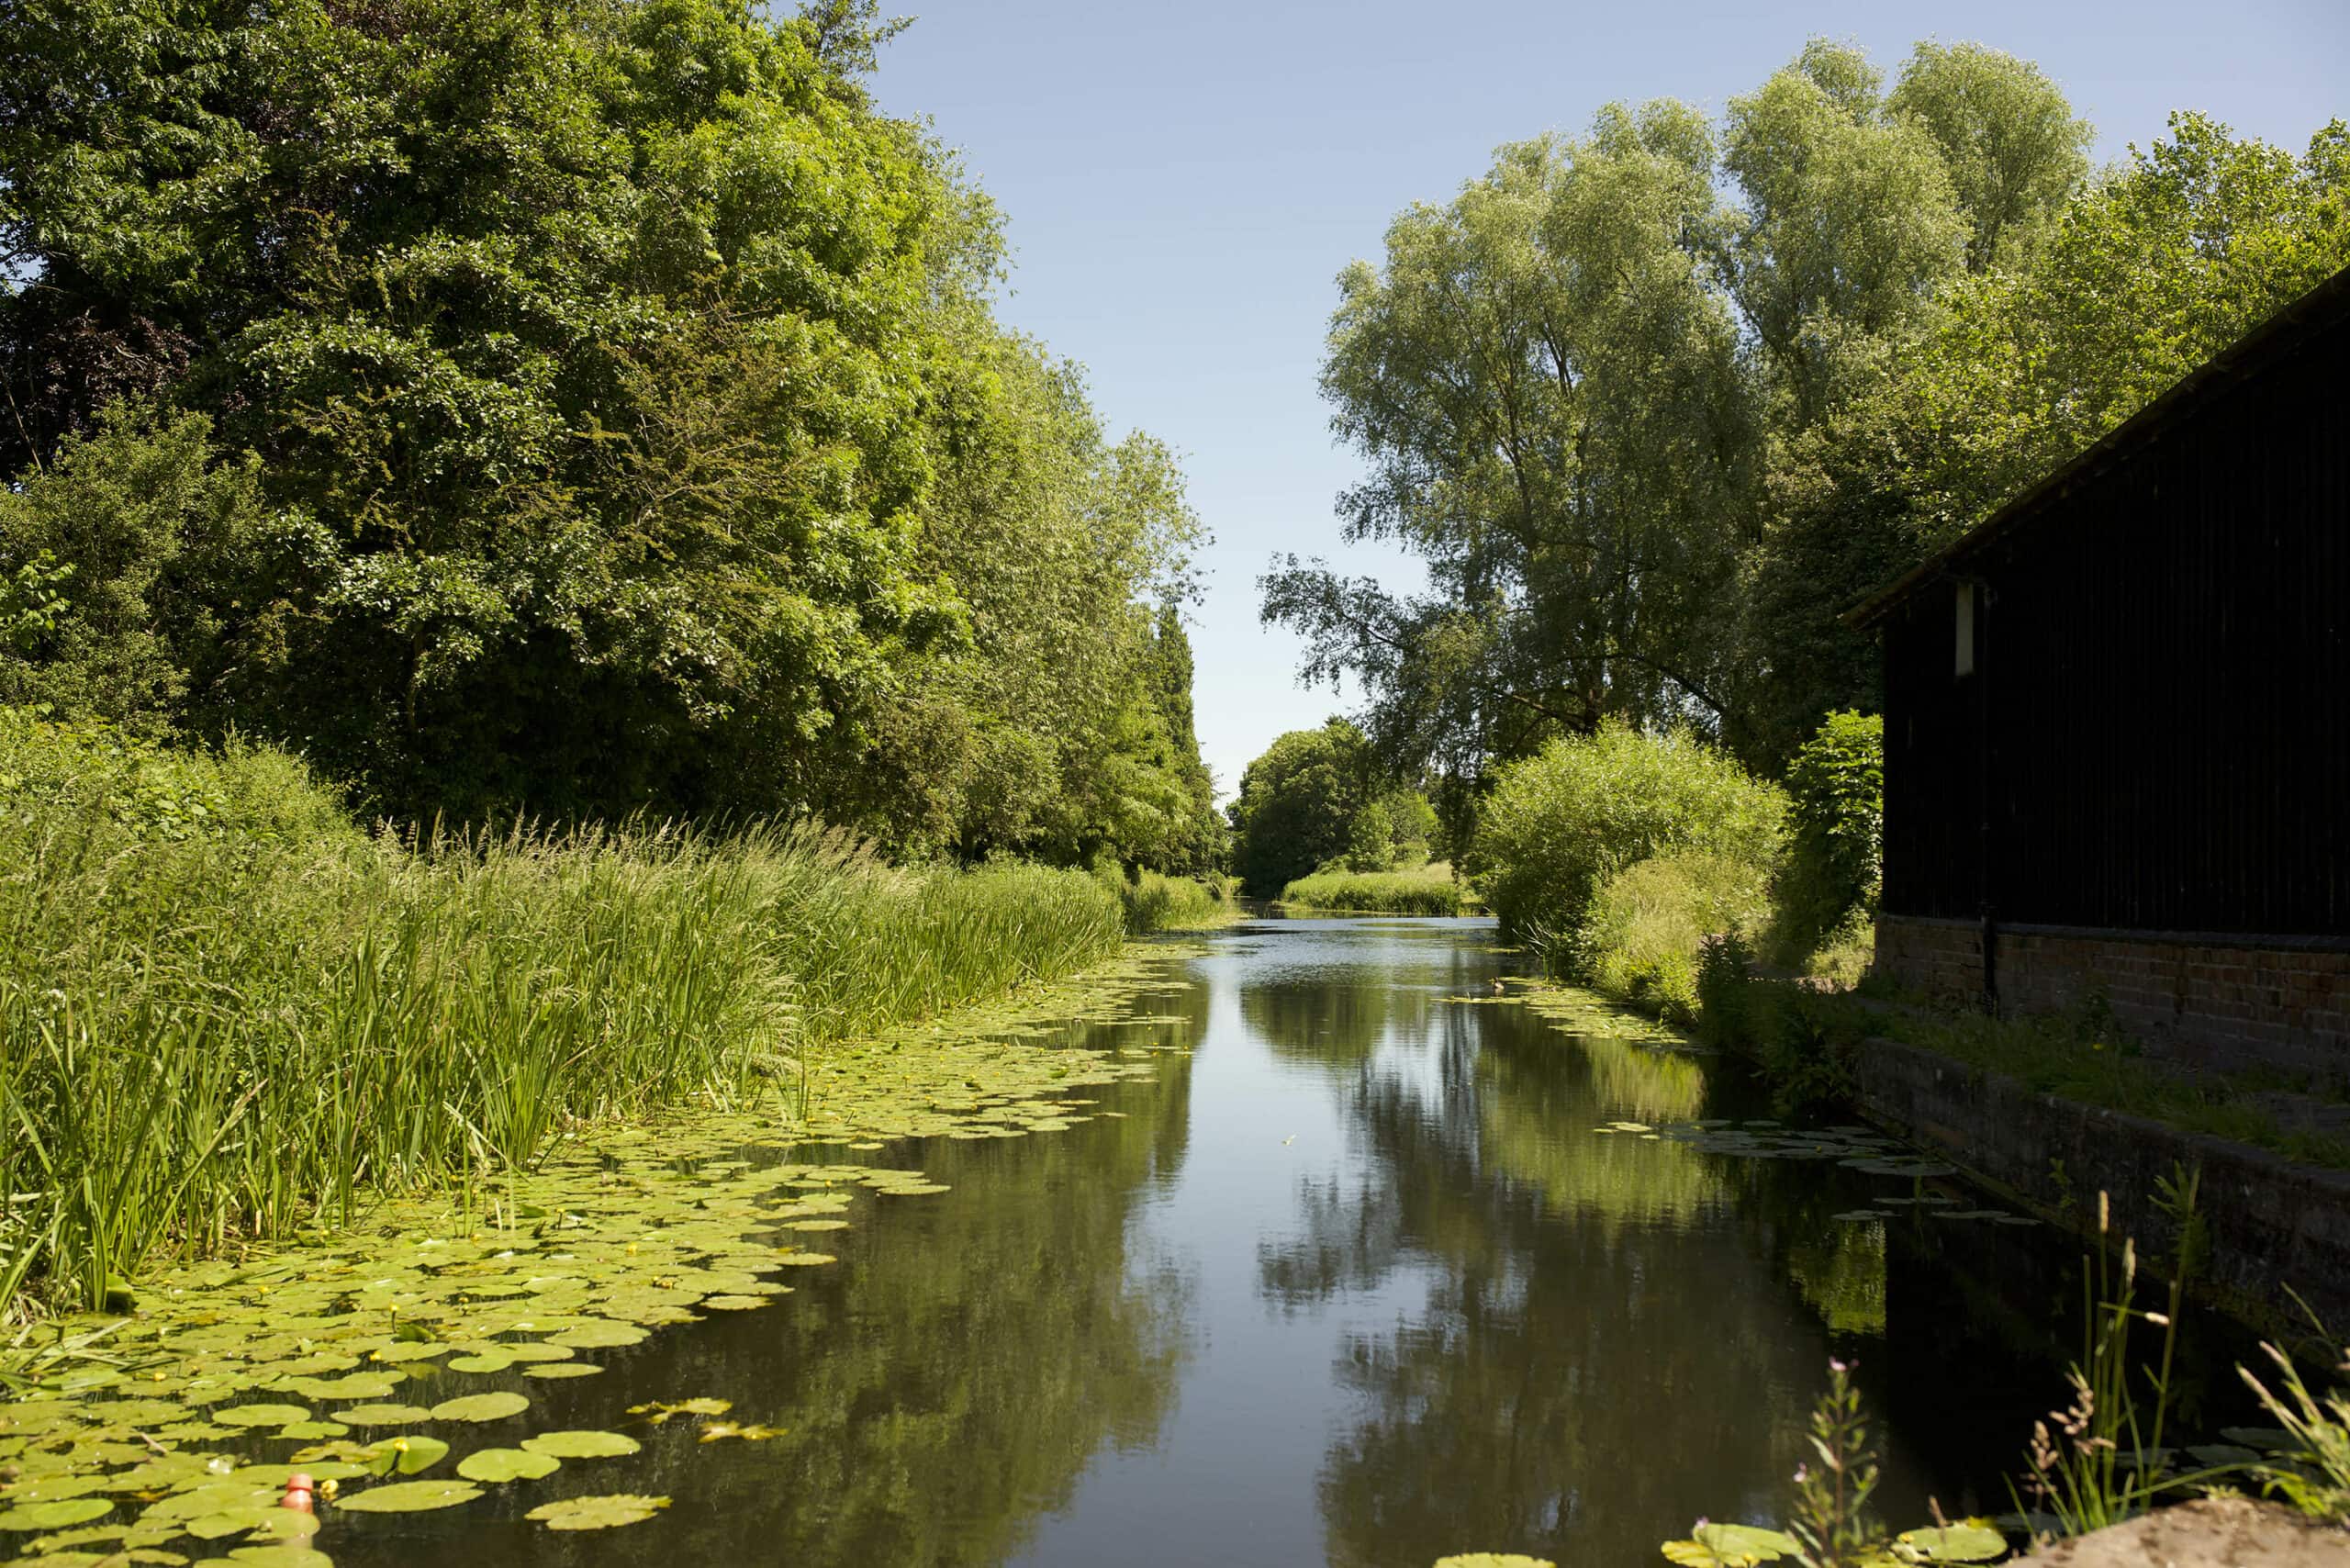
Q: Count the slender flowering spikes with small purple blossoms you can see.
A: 1